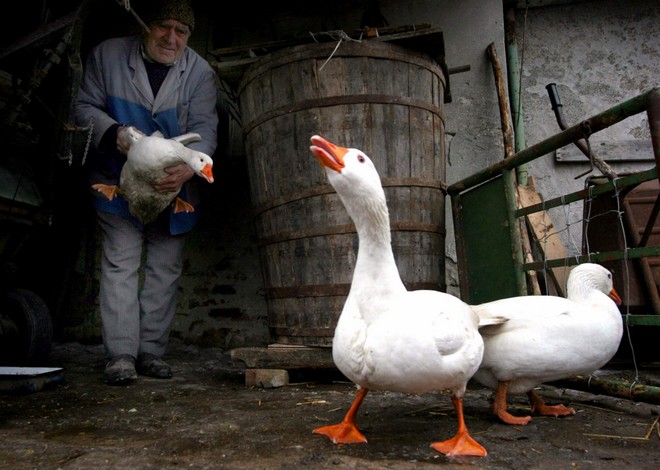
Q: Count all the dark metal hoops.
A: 6